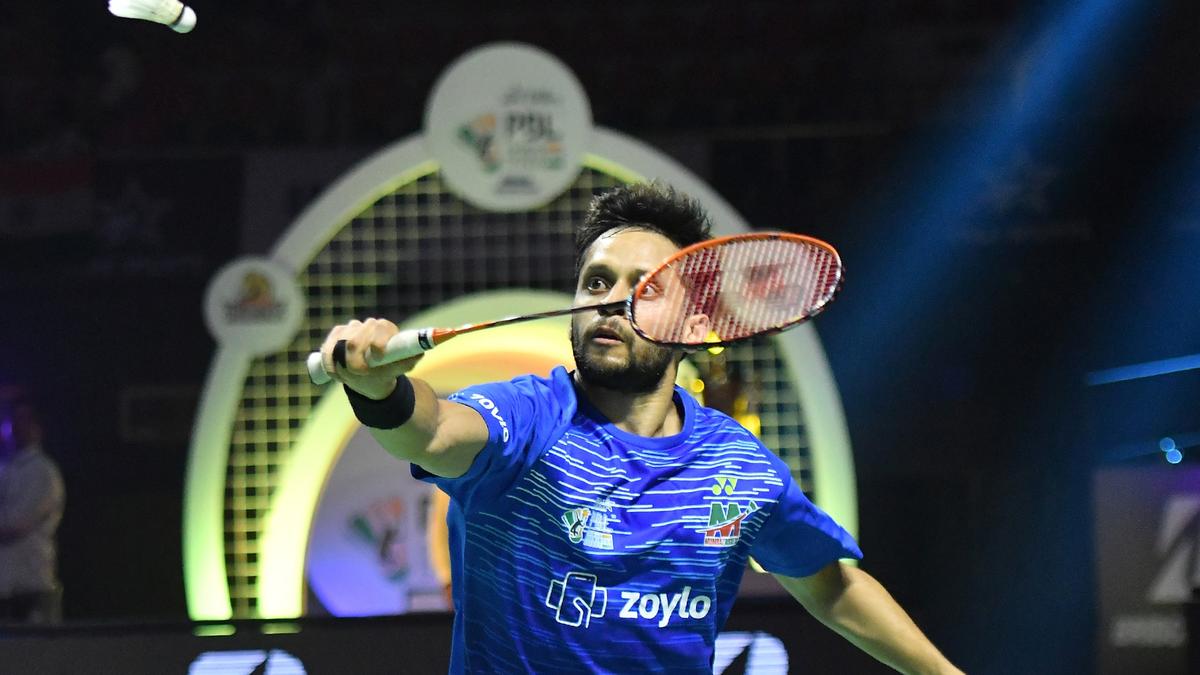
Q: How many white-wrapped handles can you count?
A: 1